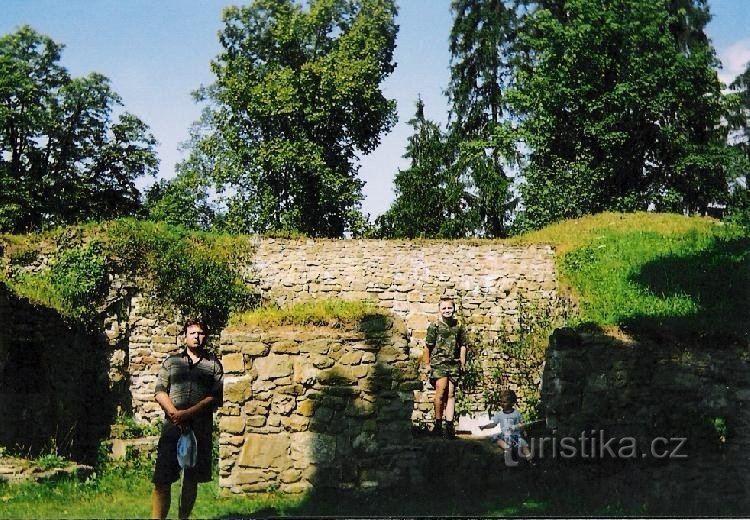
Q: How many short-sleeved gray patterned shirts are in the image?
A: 1